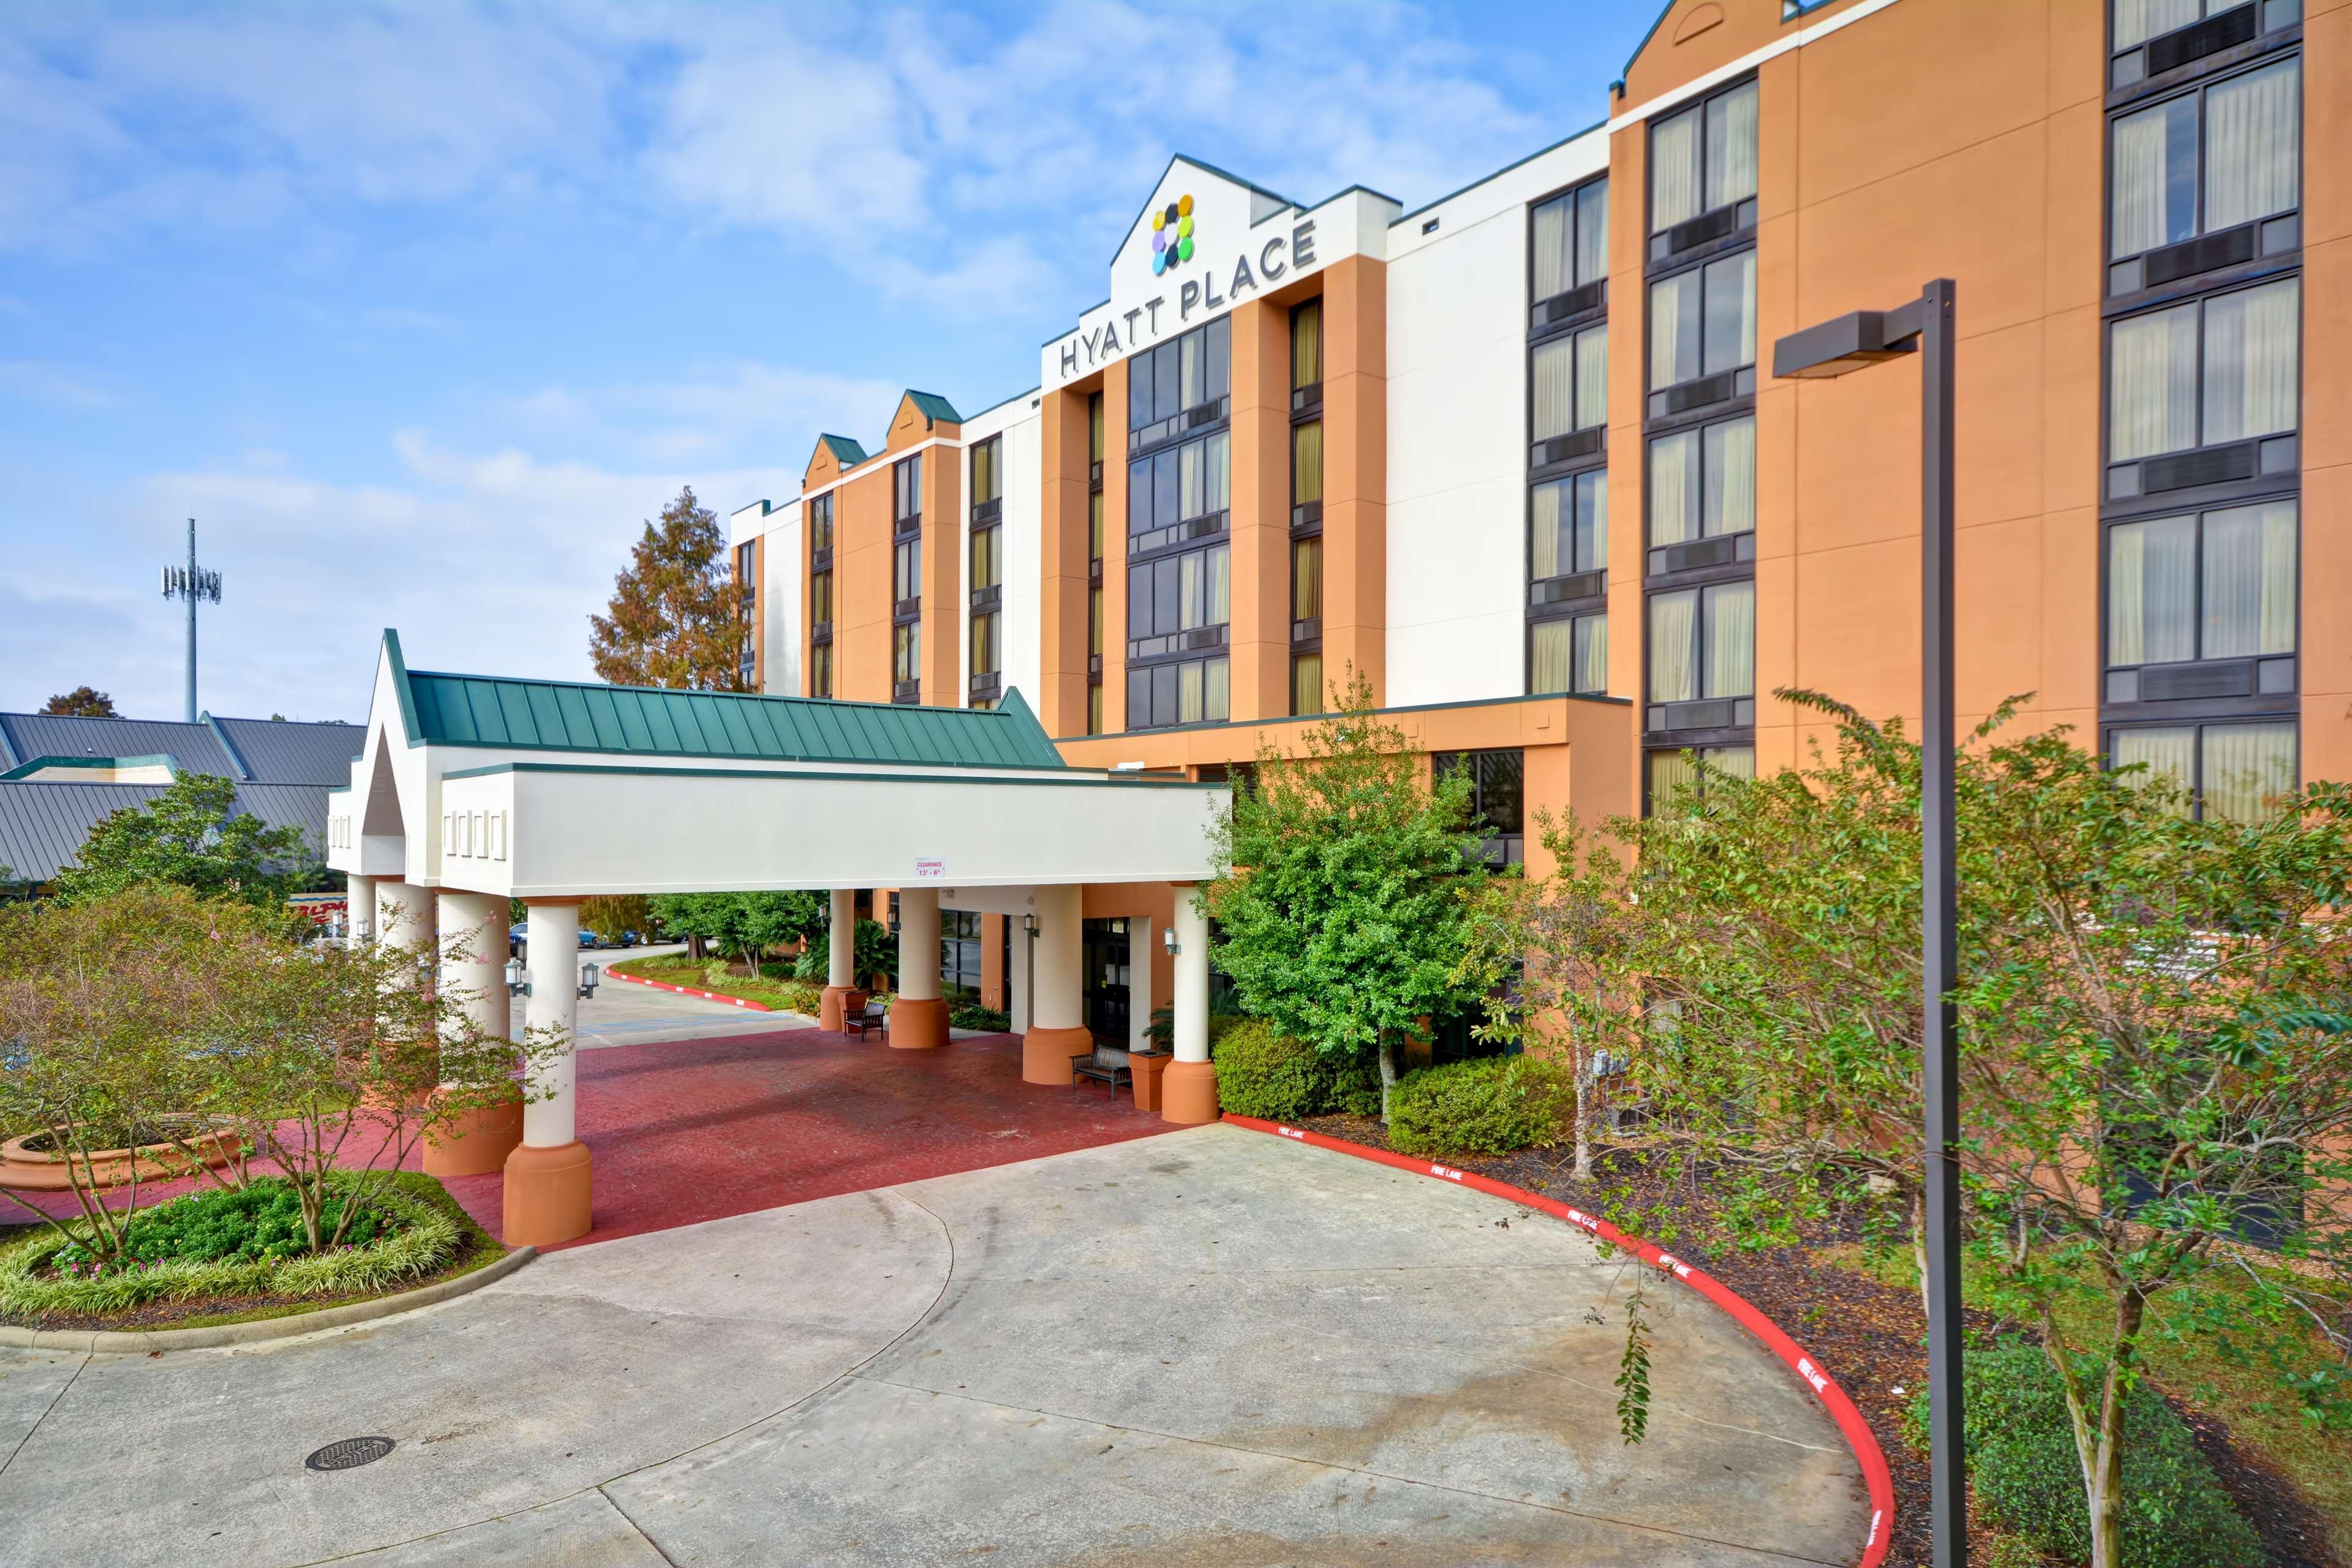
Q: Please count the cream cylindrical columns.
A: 8